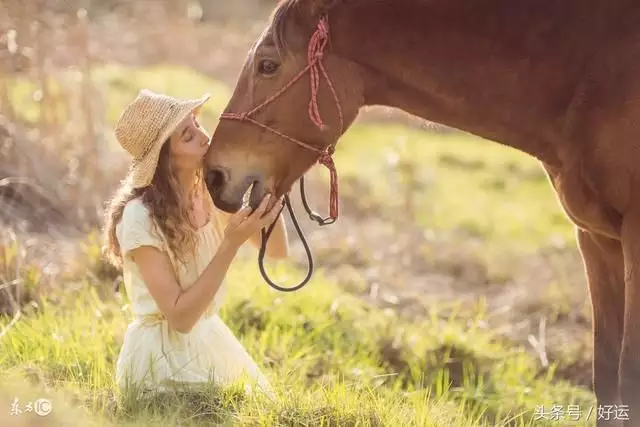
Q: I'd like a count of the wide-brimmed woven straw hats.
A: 1